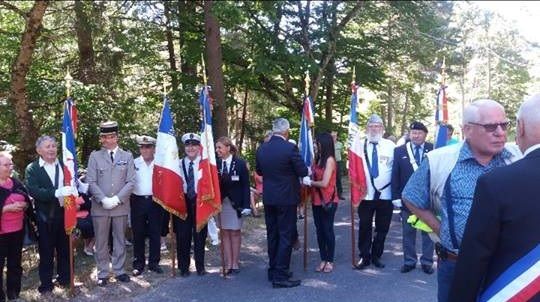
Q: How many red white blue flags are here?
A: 6